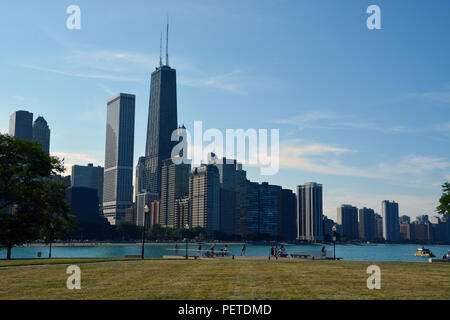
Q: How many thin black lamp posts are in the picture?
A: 4